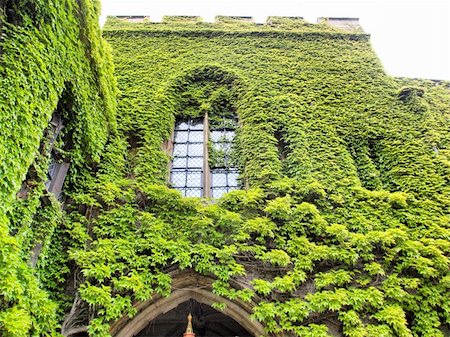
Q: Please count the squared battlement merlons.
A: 5